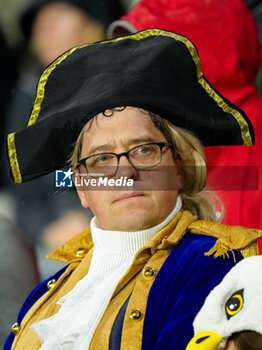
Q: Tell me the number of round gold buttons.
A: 5